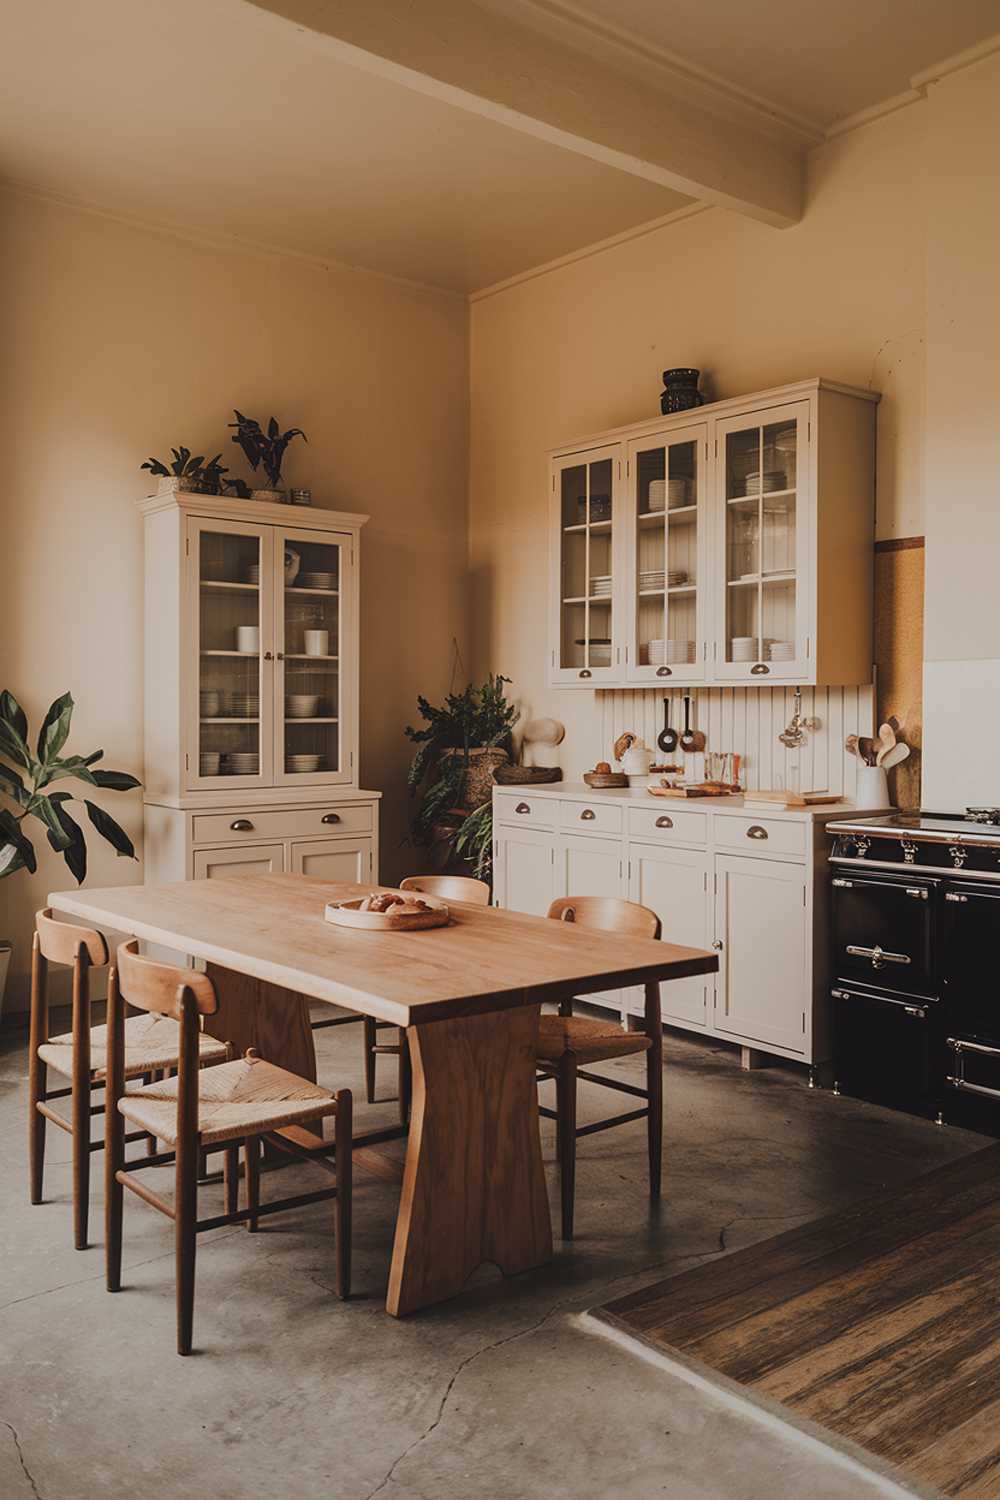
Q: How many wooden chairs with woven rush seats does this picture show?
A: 4